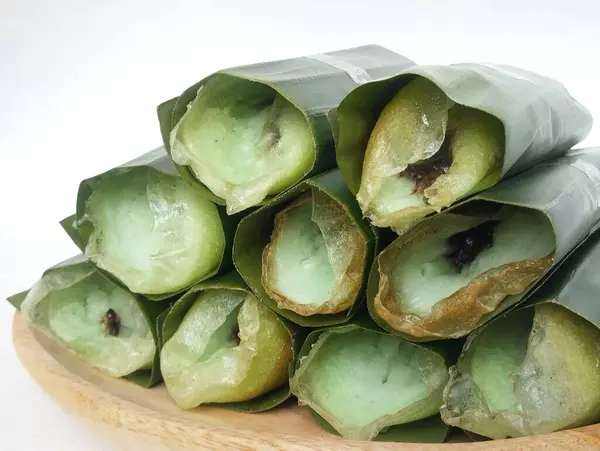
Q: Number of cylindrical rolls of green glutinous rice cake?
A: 9